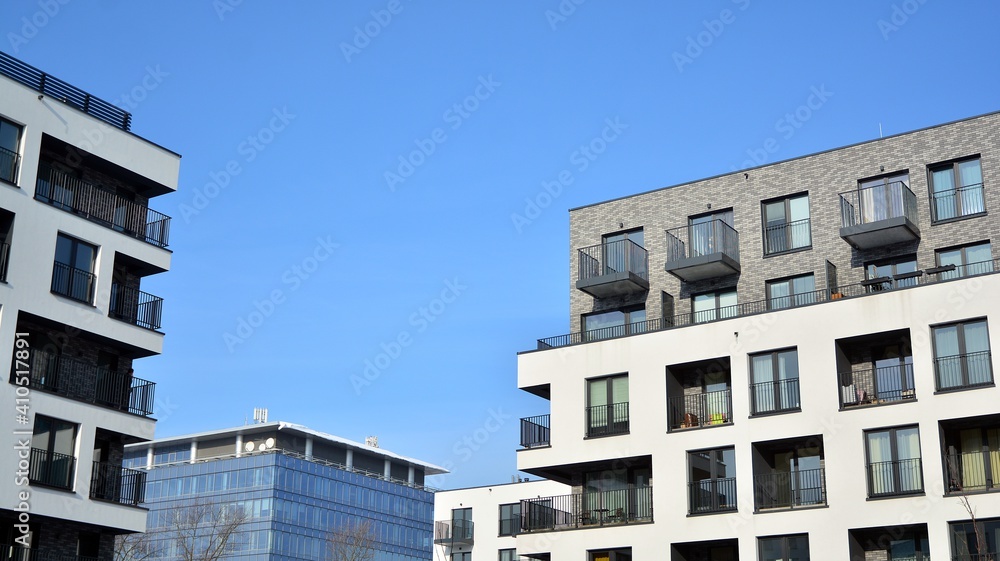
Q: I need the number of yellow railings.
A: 0